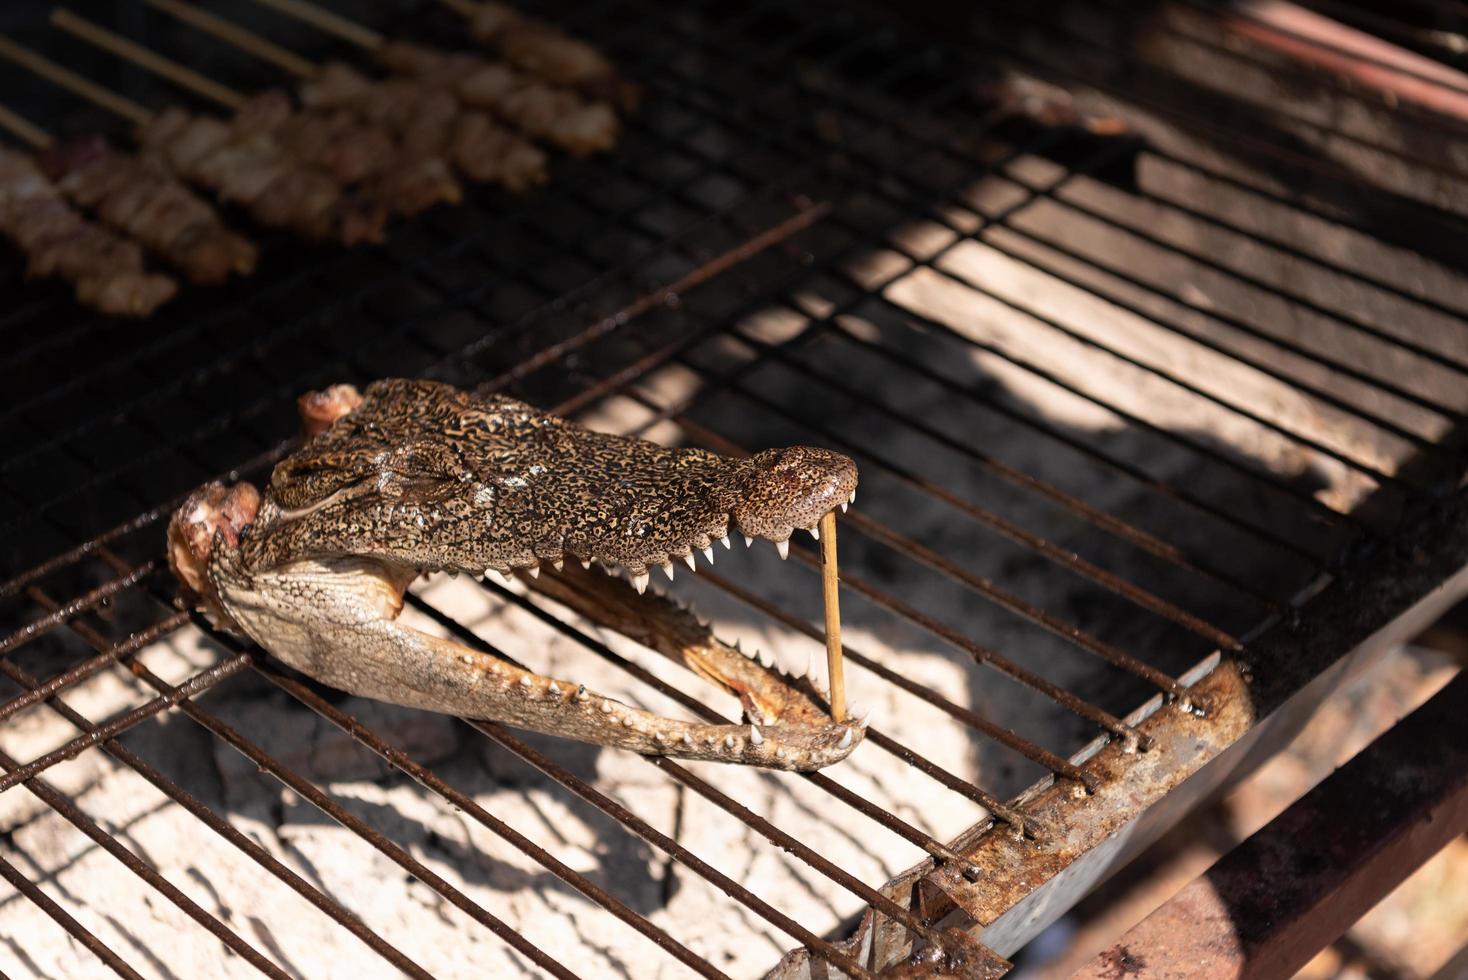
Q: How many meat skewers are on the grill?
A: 7